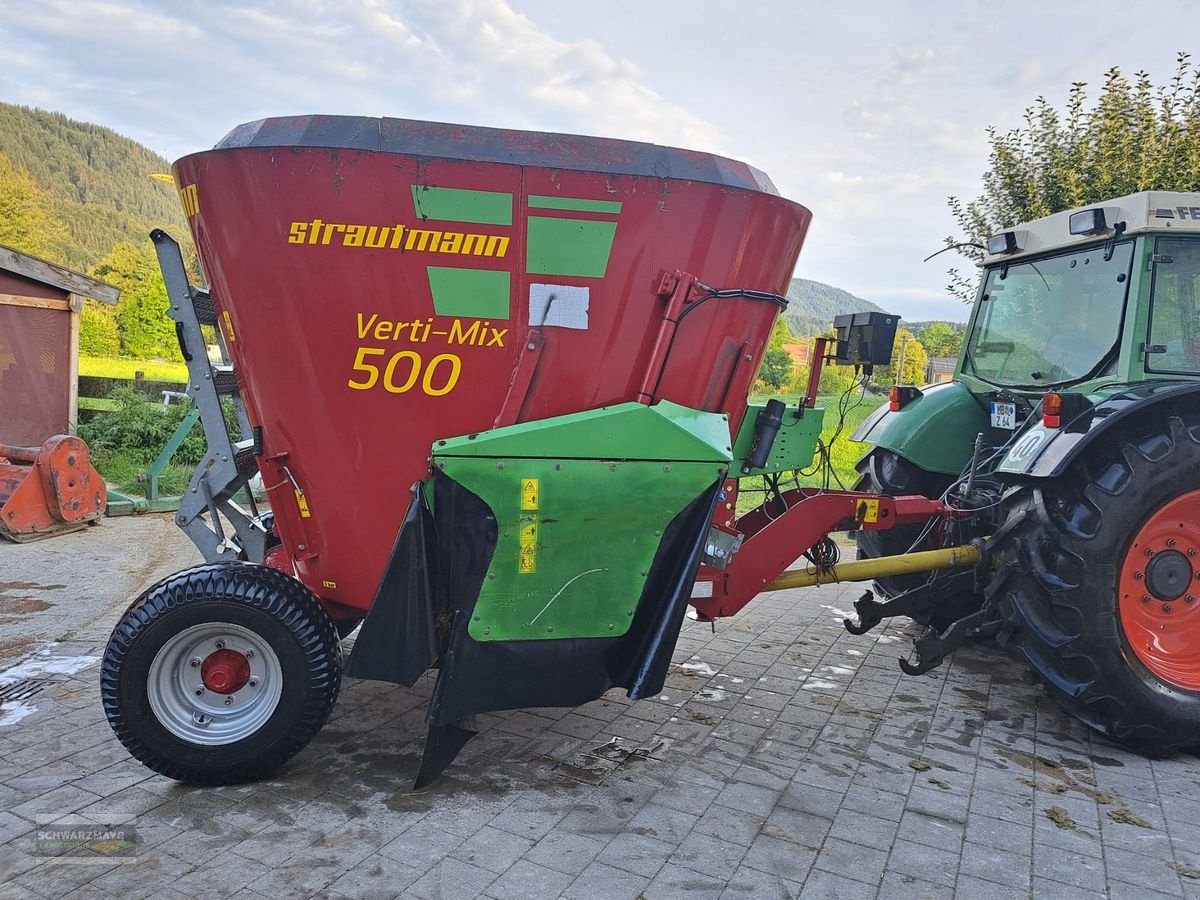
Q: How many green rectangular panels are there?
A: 4